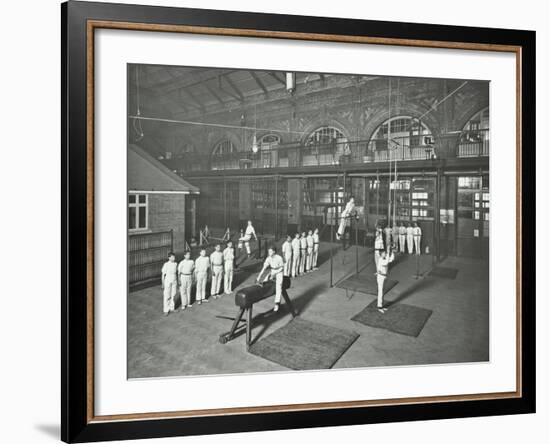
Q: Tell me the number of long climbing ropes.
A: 2